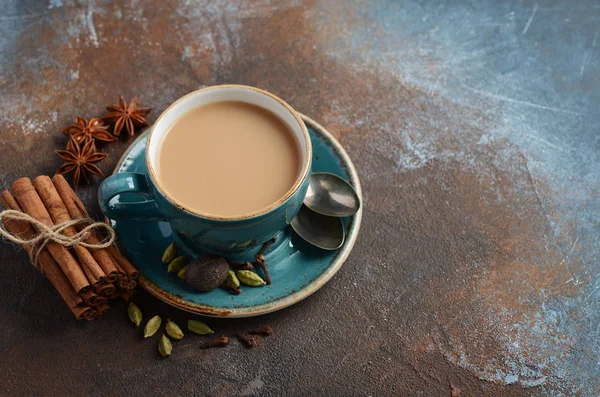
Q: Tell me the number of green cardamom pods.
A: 10